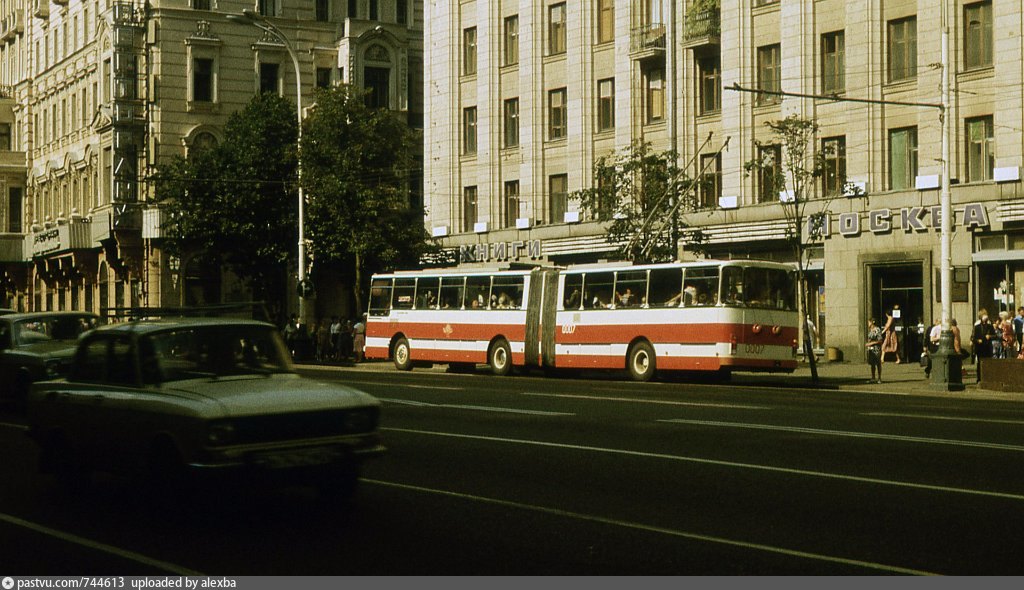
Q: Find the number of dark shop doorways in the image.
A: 1